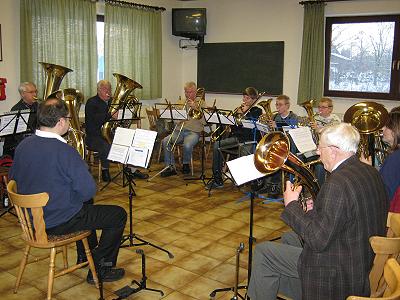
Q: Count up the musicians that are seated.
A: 9